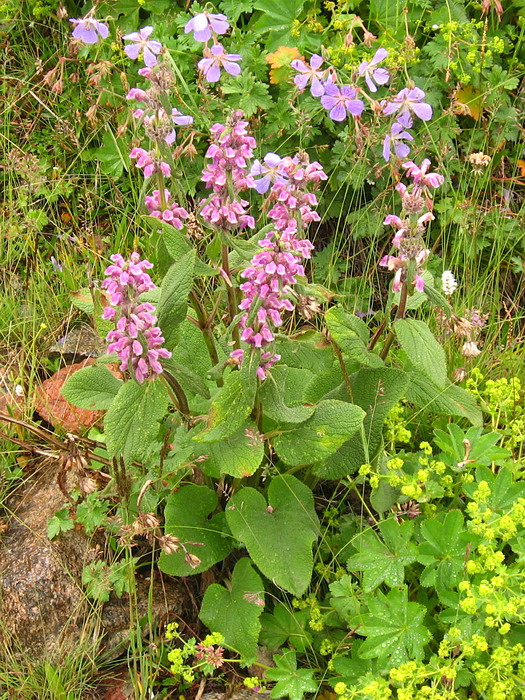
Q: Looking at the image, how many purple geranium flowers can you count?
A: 11